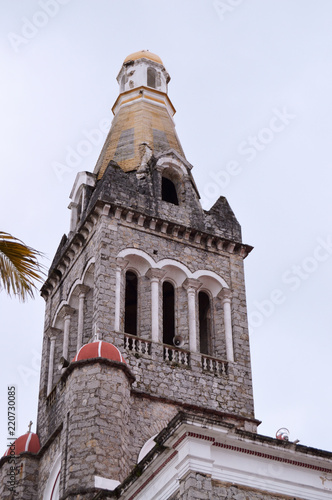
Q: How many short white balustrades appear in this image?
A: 12